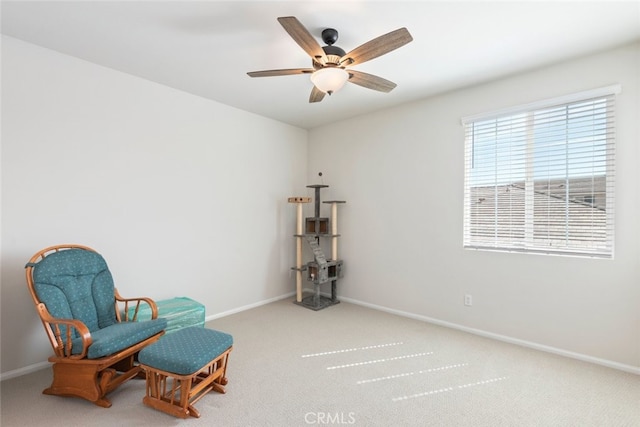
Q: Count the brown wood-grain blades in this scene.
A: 5